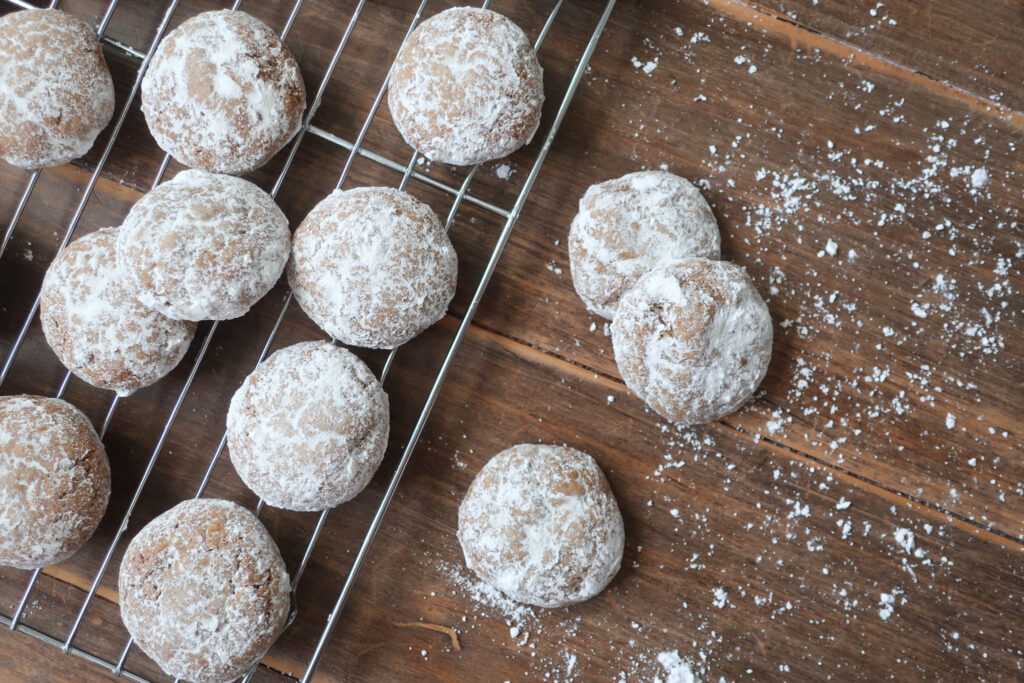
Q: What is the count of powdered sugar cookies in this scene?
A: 12